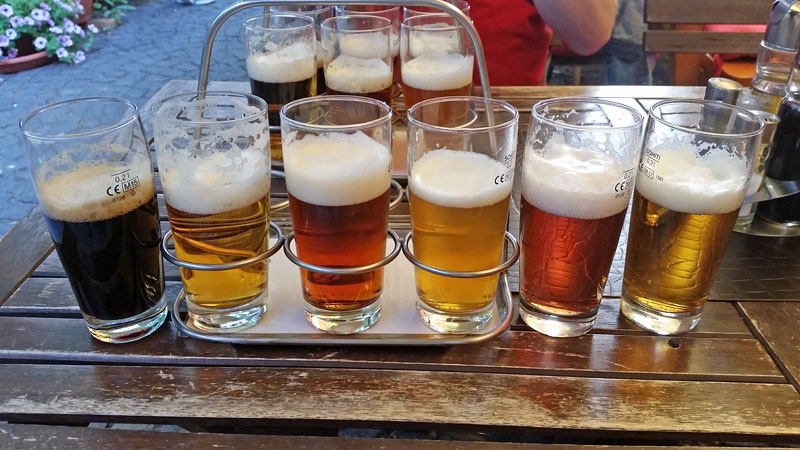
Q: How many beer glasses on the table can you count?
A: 12